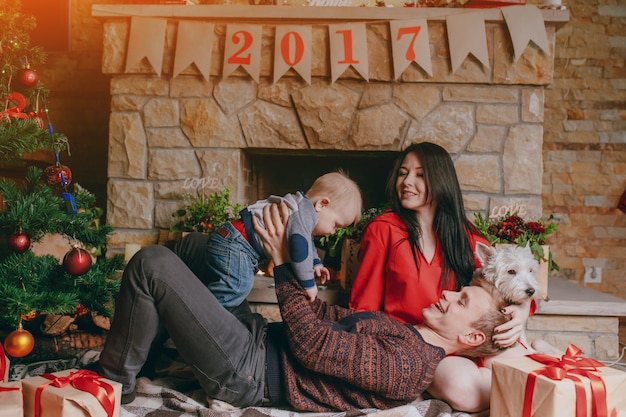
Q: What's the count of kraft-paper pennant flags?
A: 8